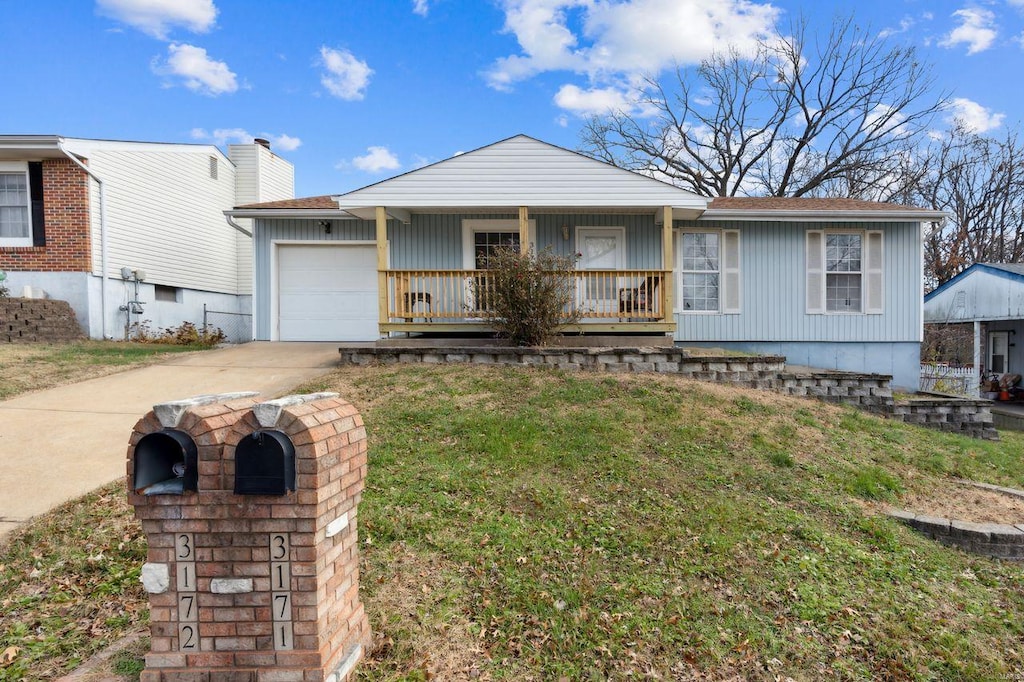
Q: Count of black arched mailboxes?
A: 2